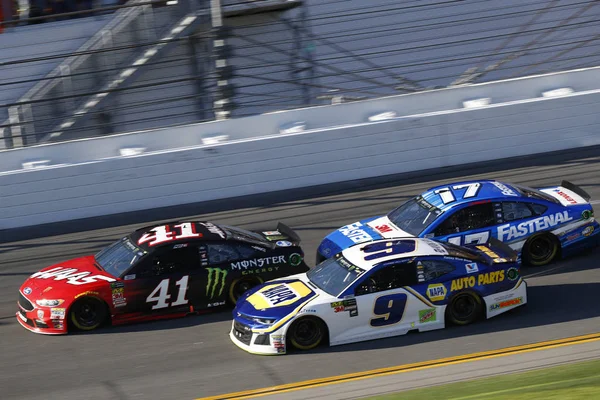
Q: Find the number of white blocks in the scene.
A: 7